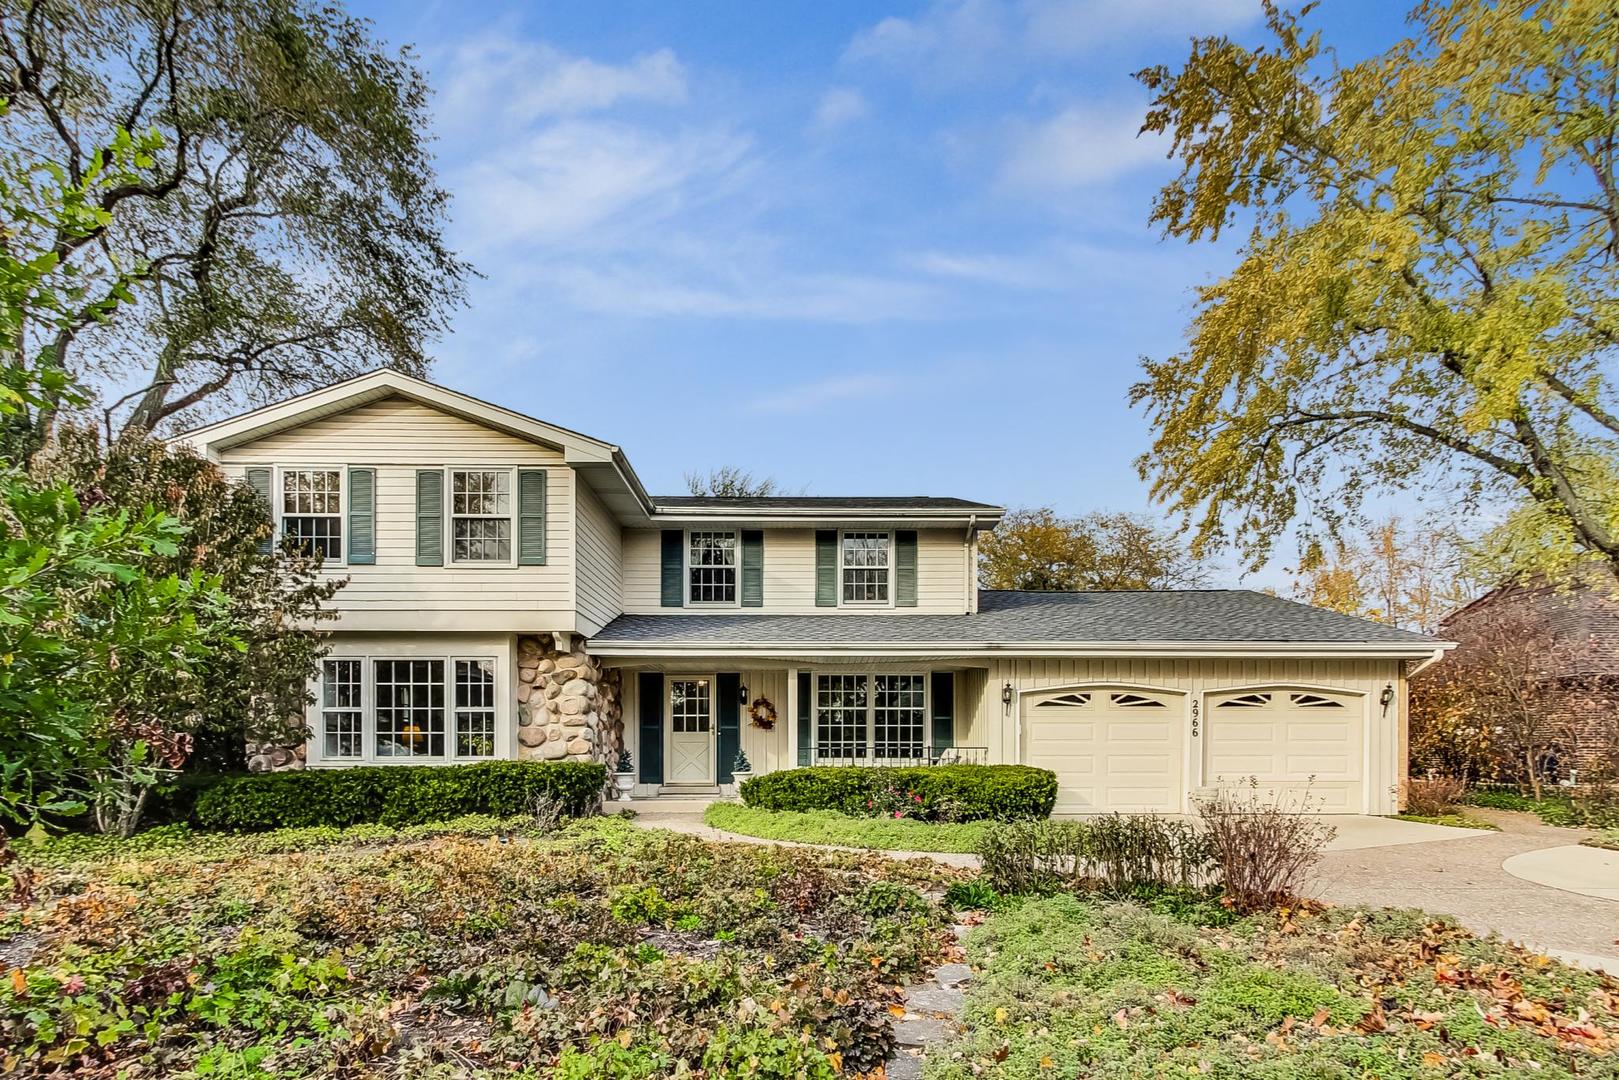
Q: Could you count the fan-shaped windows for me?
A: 4